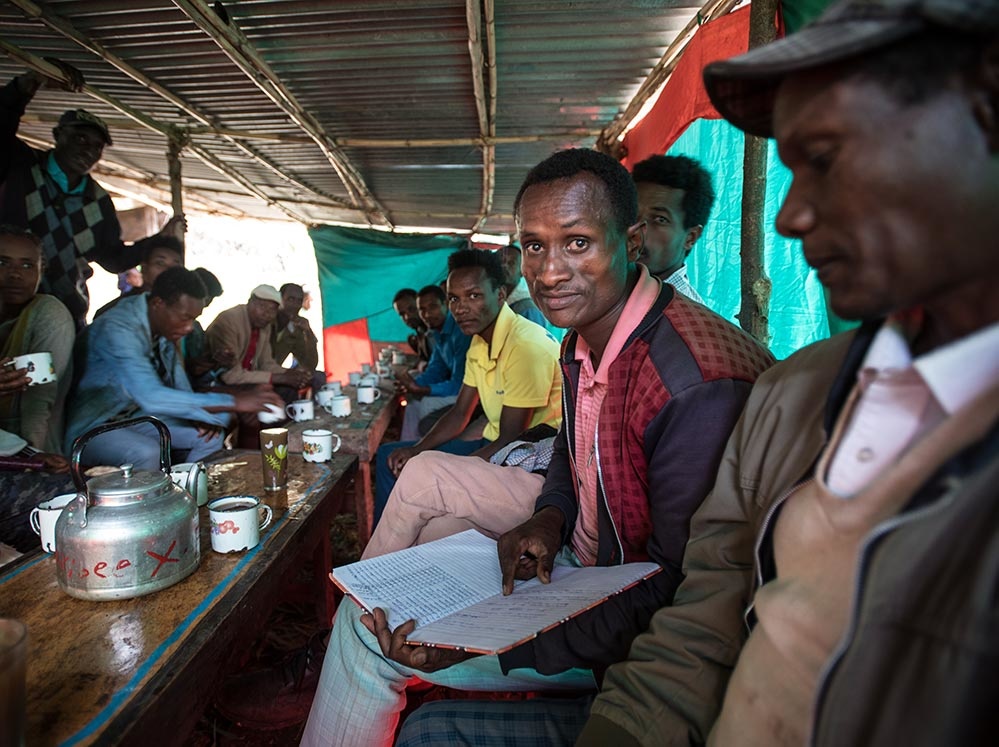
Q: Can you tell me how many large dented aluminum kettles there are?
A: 1